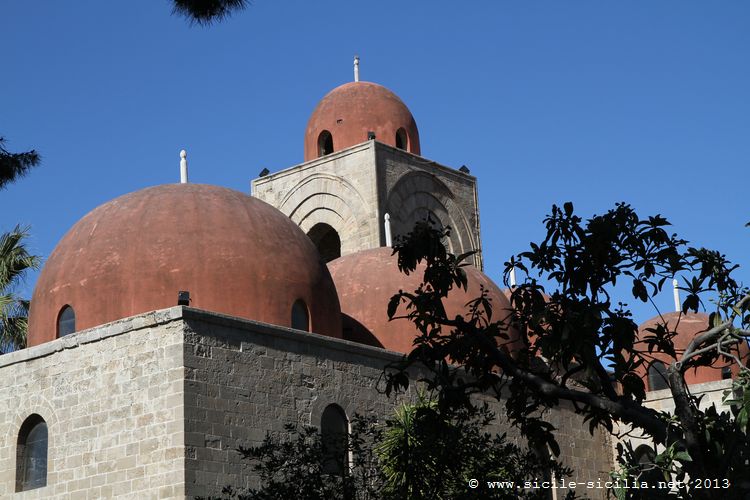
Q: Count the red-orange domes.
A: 5